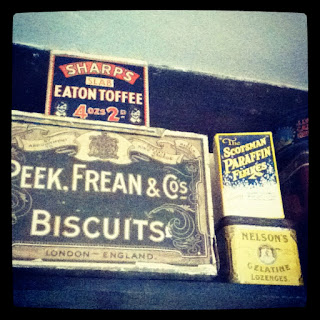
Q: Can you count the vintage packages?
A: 4